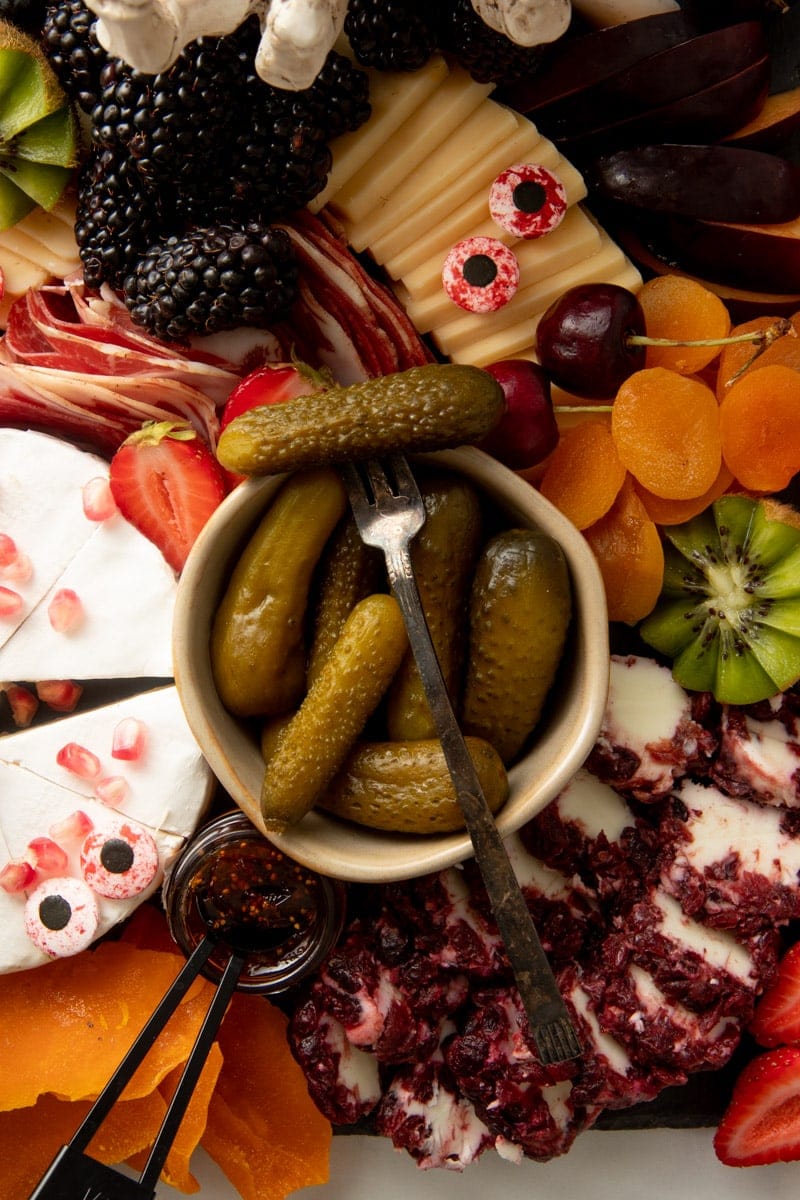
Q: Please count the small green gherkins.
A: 7